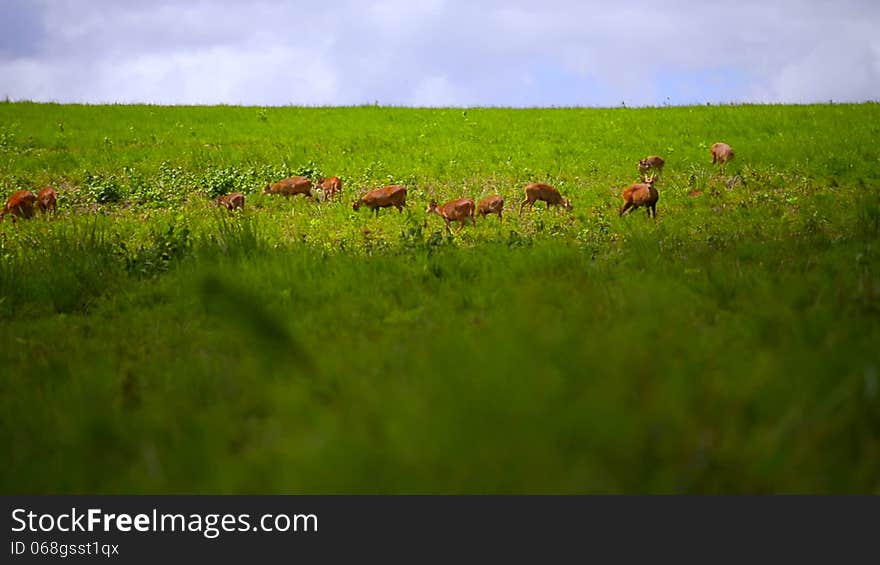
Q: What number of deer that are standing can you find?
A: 12